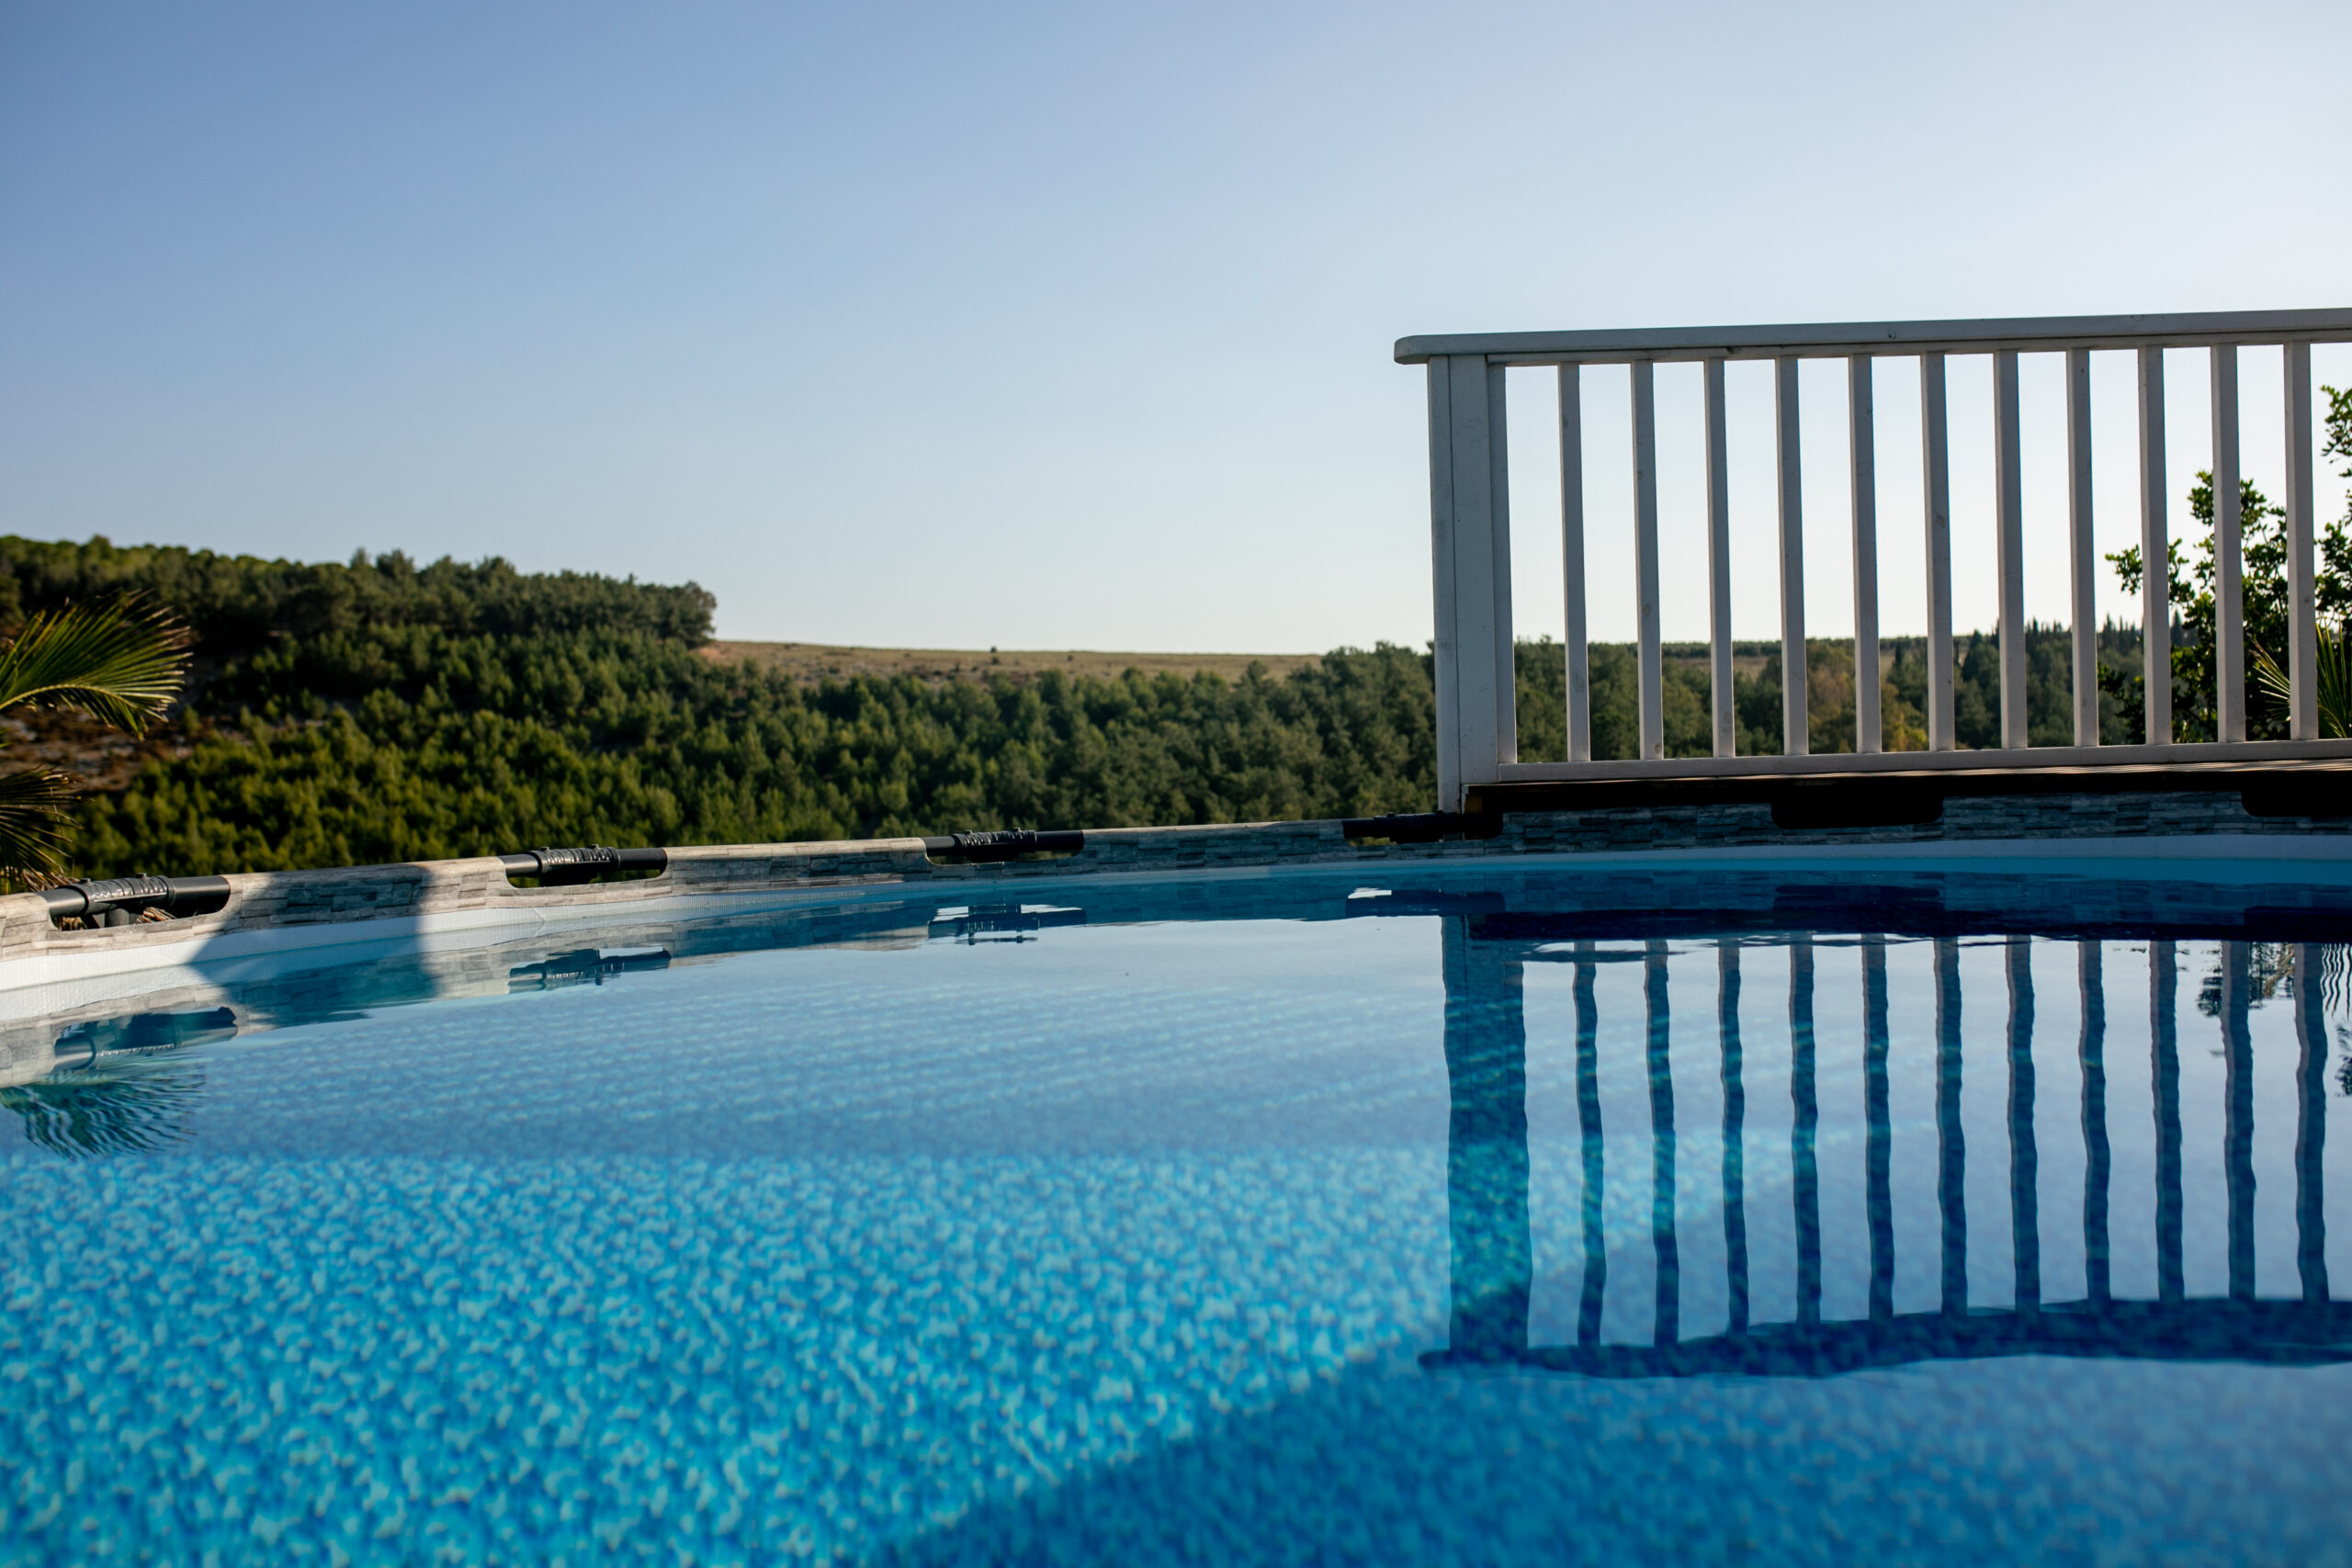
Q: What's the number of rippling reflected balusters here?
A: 11